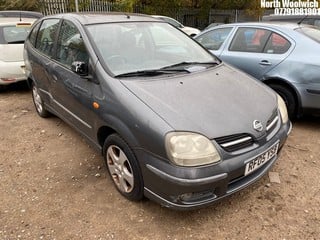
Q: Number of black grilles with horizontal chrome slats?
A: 2